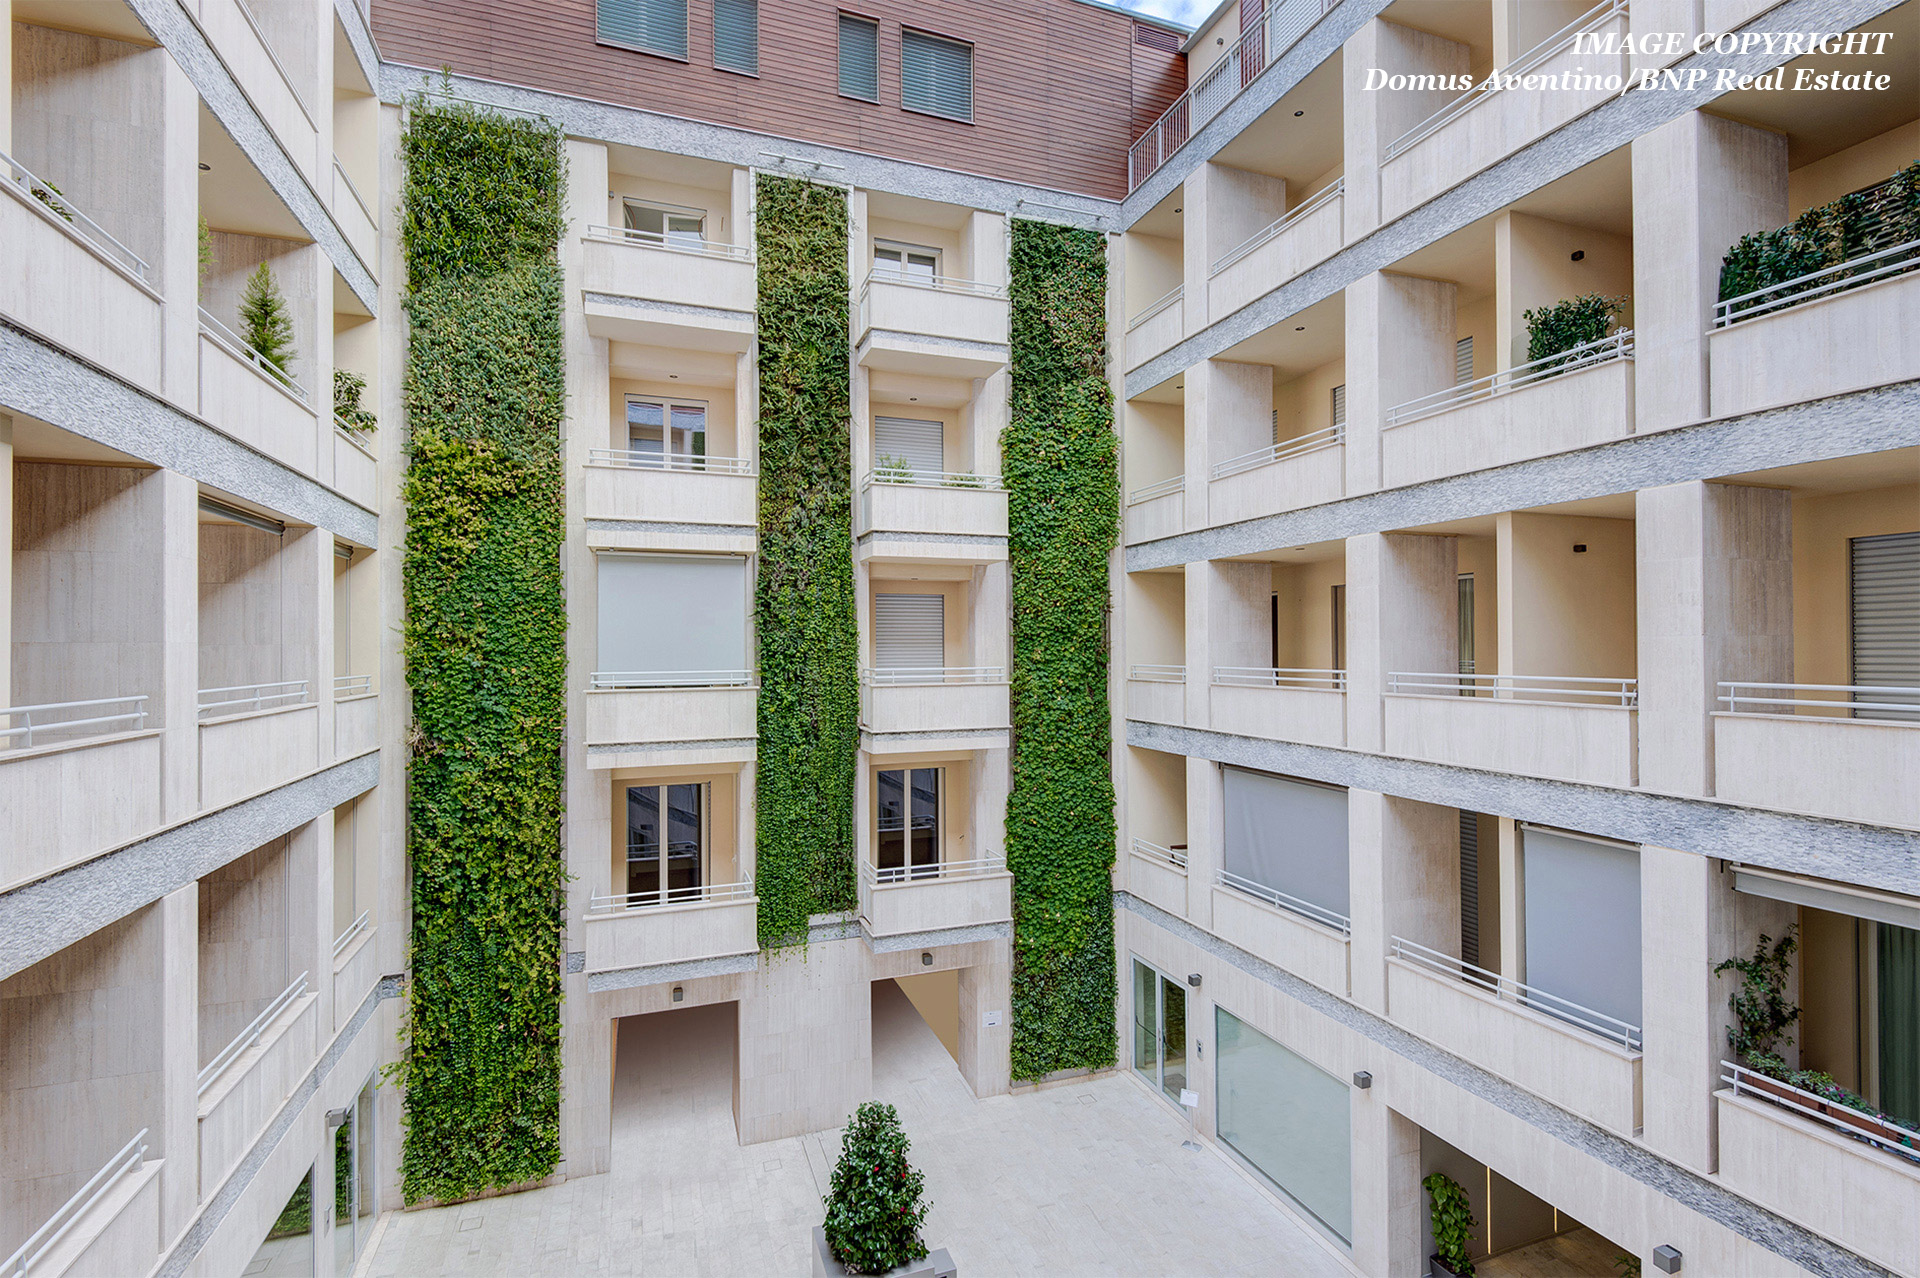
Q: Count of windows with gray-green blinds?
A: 4